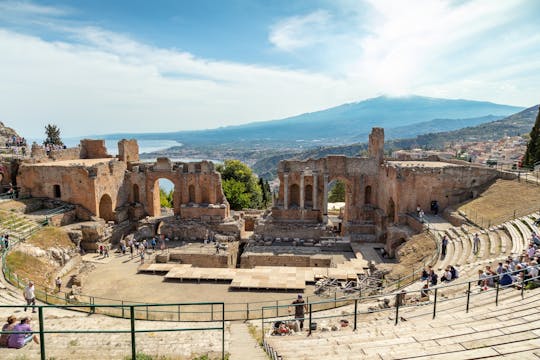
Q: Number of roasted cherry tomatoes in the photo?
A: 0